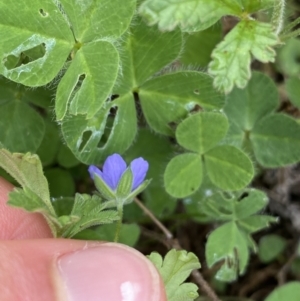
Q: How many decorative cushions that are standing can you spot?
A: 0